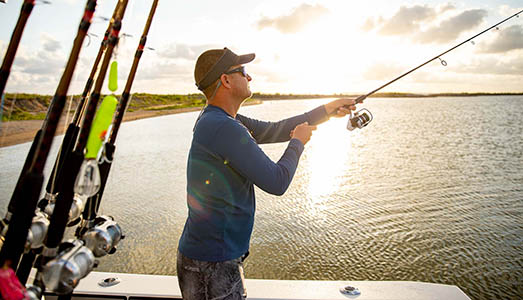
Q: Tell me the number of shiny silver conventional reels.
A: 4